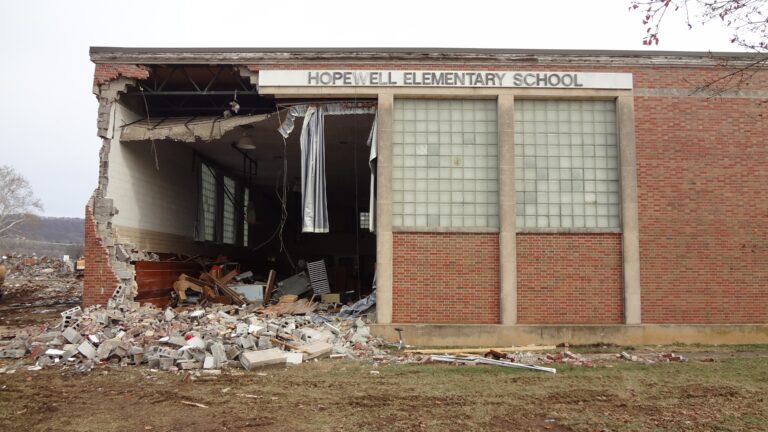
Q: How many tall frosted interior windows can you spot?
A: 3